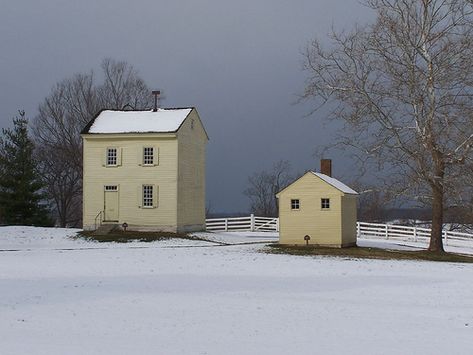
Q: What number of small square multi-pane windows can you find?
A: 2